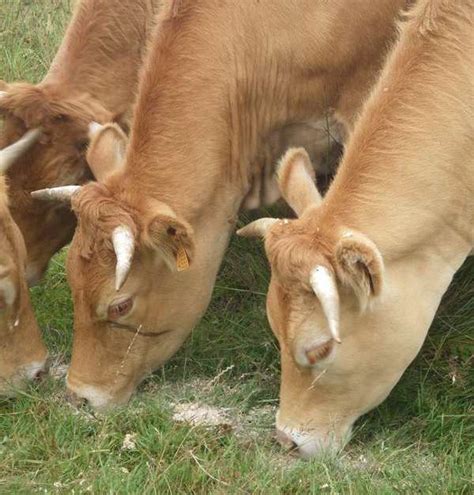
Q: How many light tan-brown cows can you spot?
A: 4